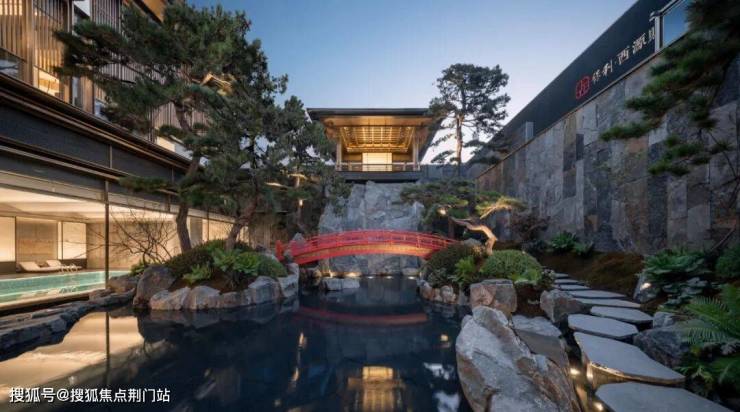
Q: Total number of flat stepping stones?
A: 9